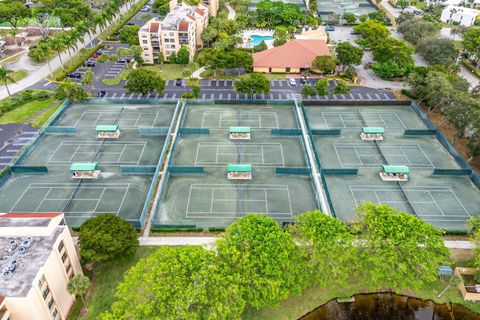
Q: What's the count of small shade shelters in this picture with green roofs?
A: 6